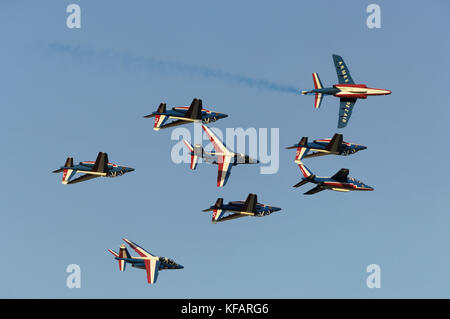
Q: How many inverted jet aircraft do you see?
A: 4